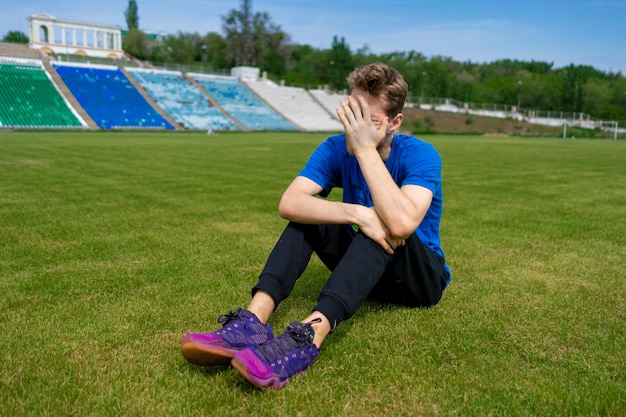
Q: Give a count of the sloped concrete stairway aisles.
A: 5